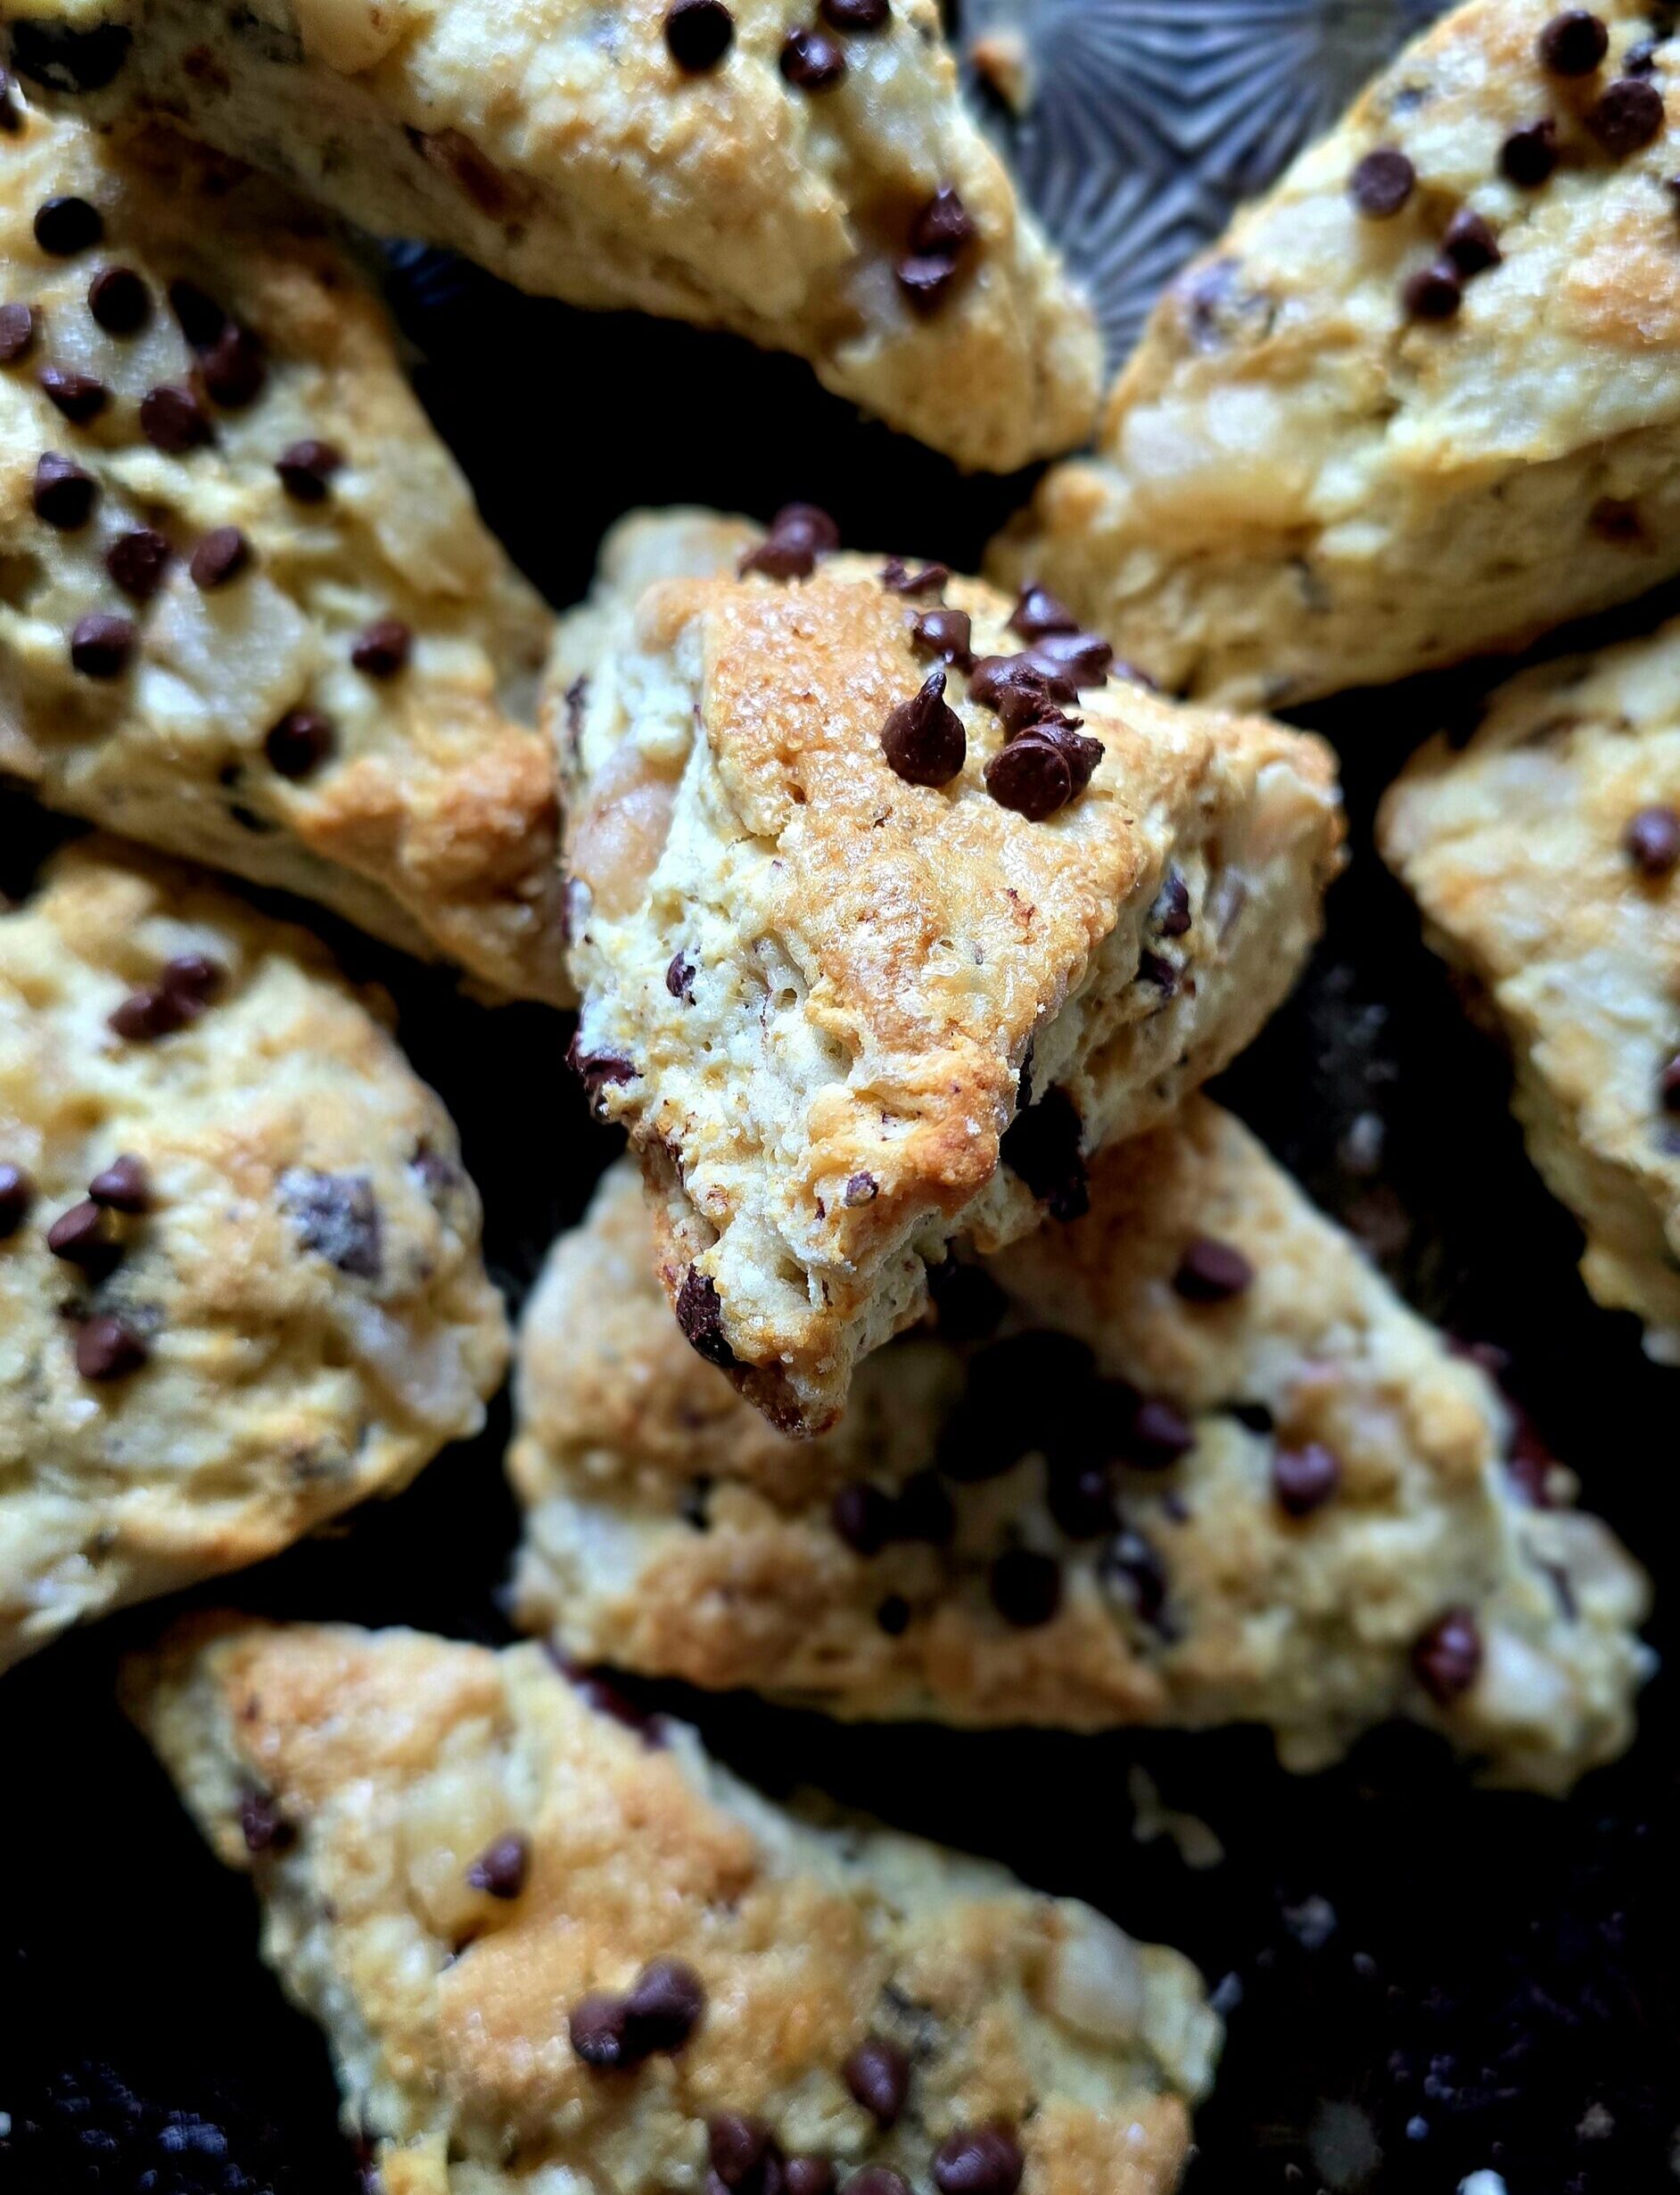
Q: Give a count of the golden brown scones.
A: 8